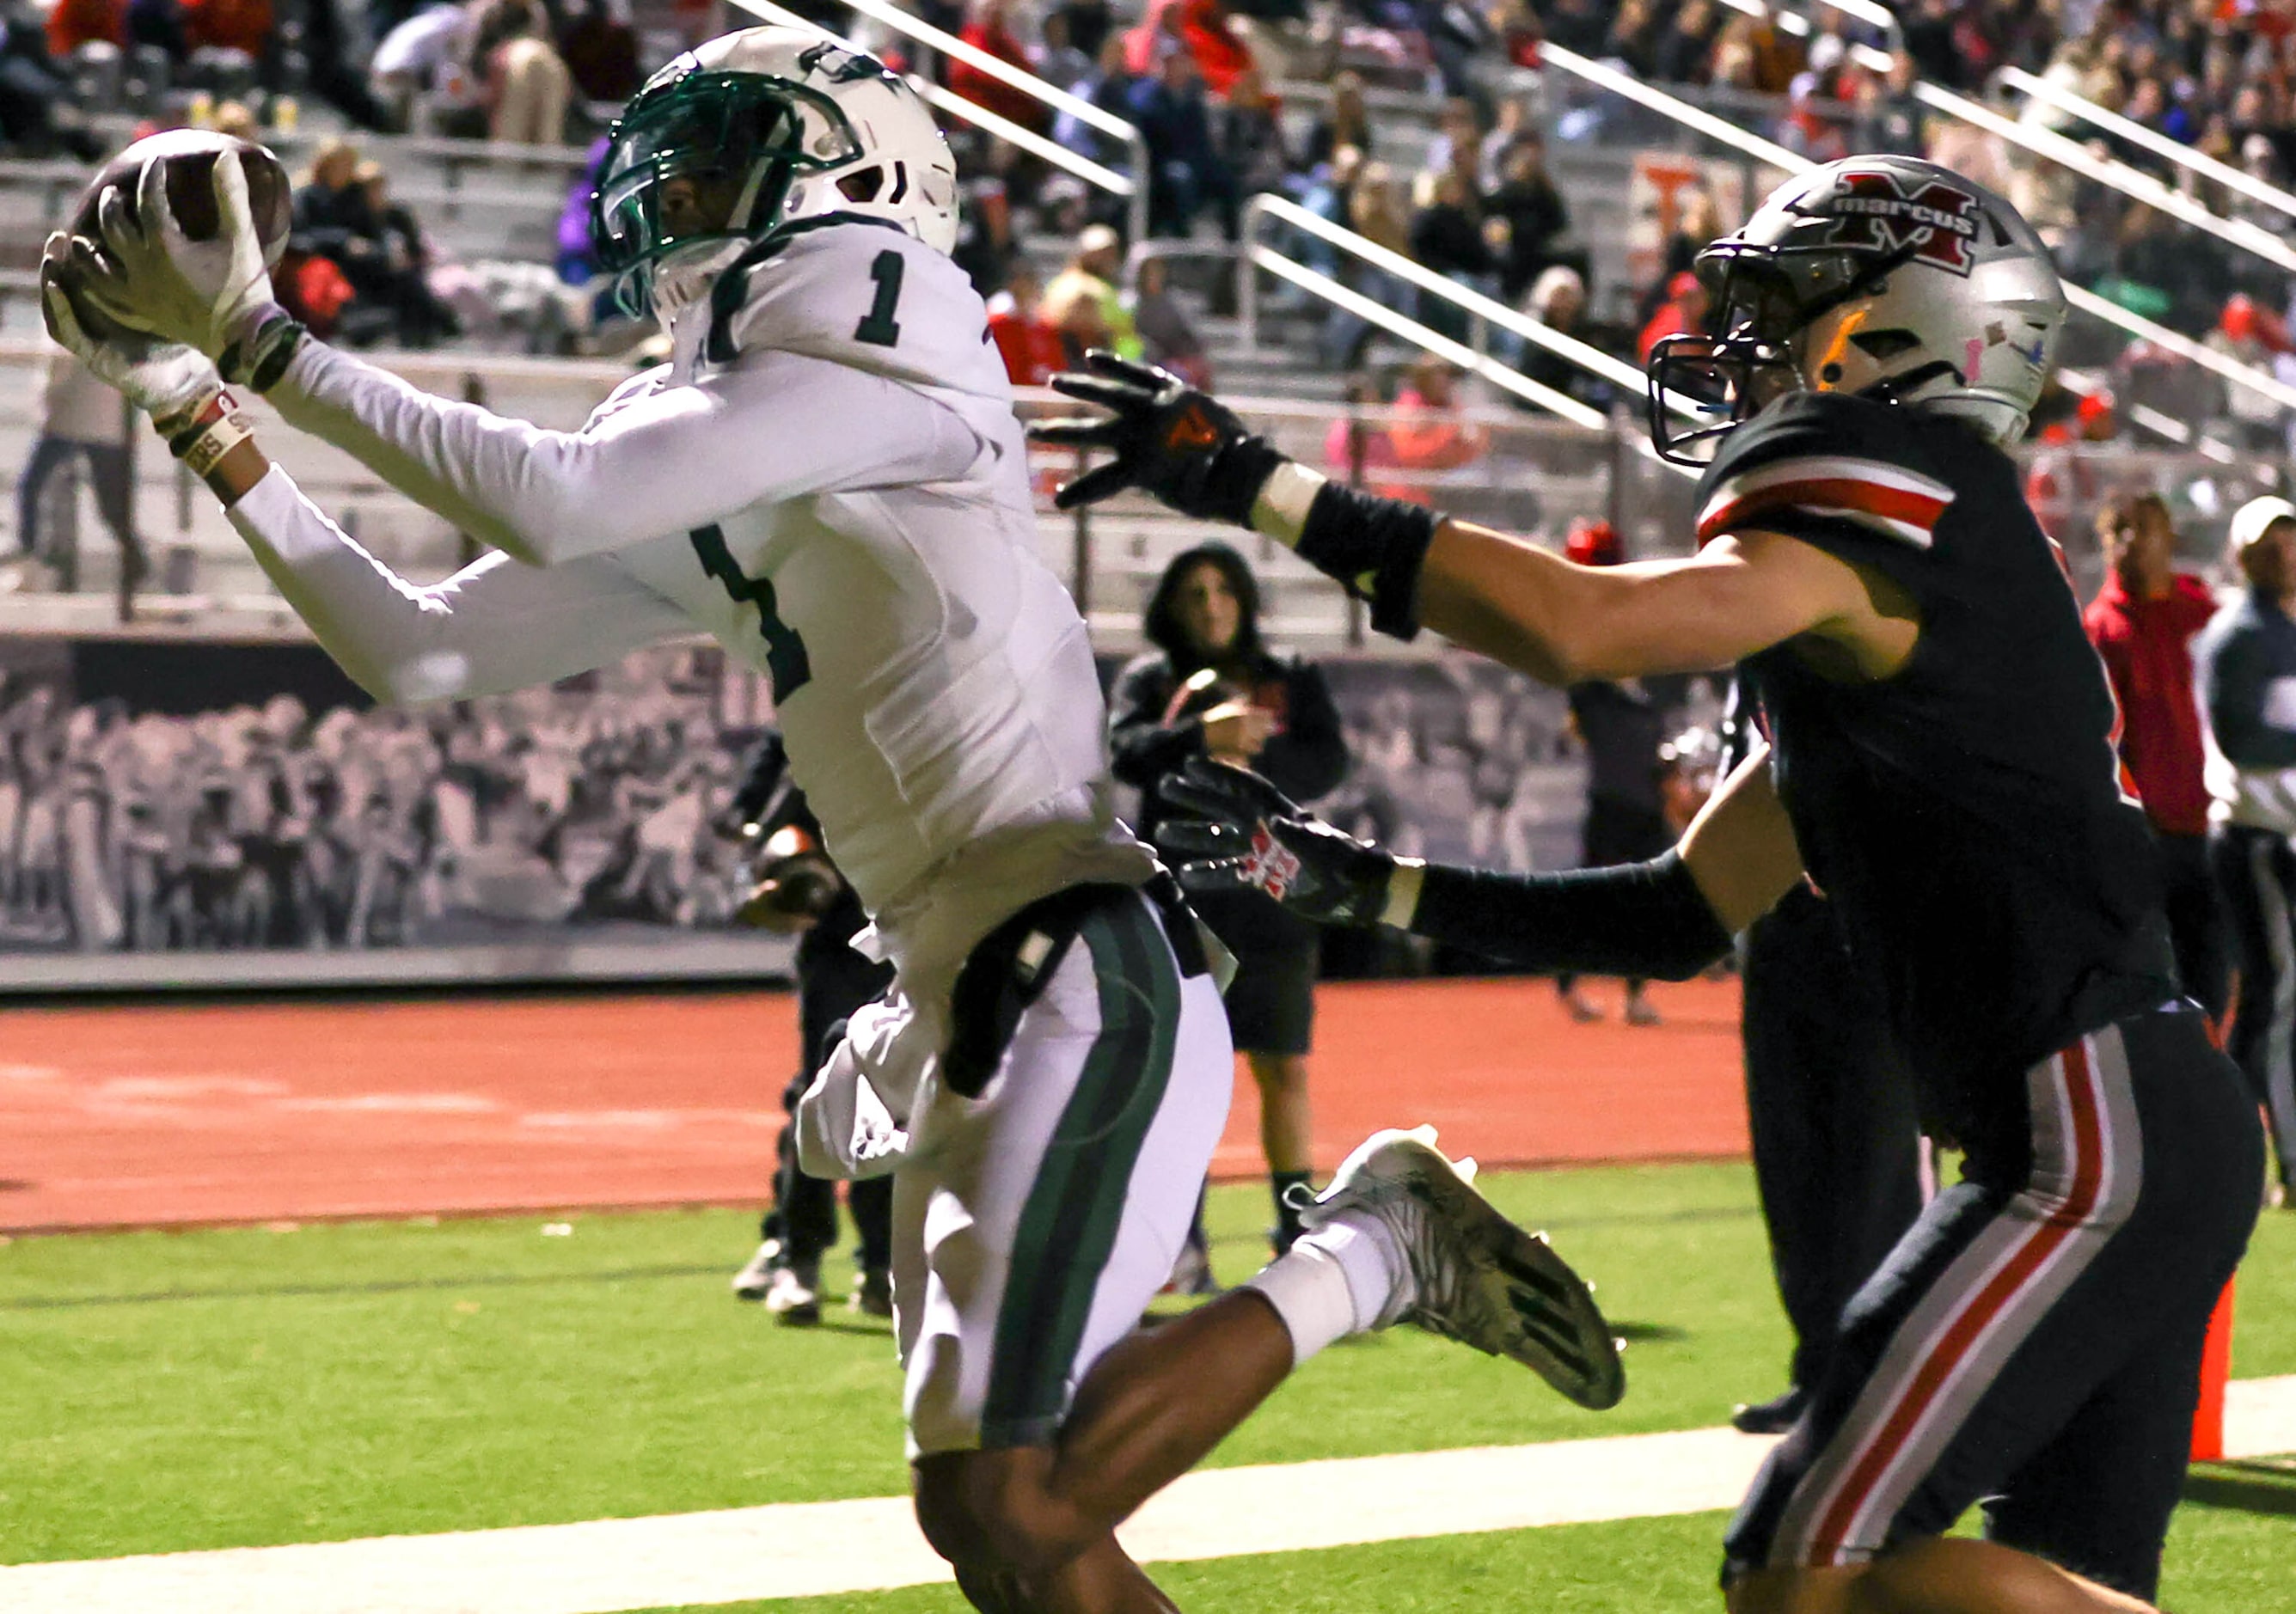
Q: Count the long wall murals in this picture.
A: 1